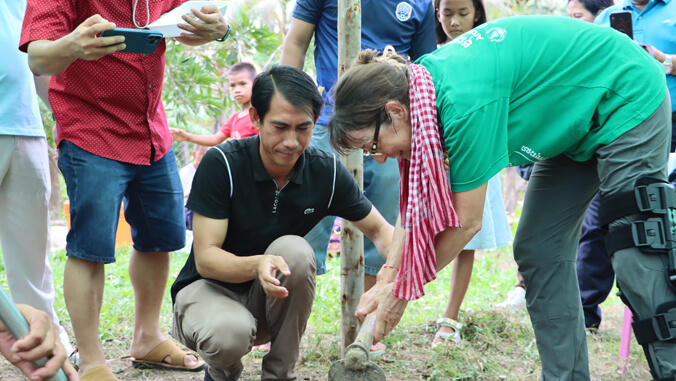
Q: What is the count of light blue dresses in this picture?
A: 1